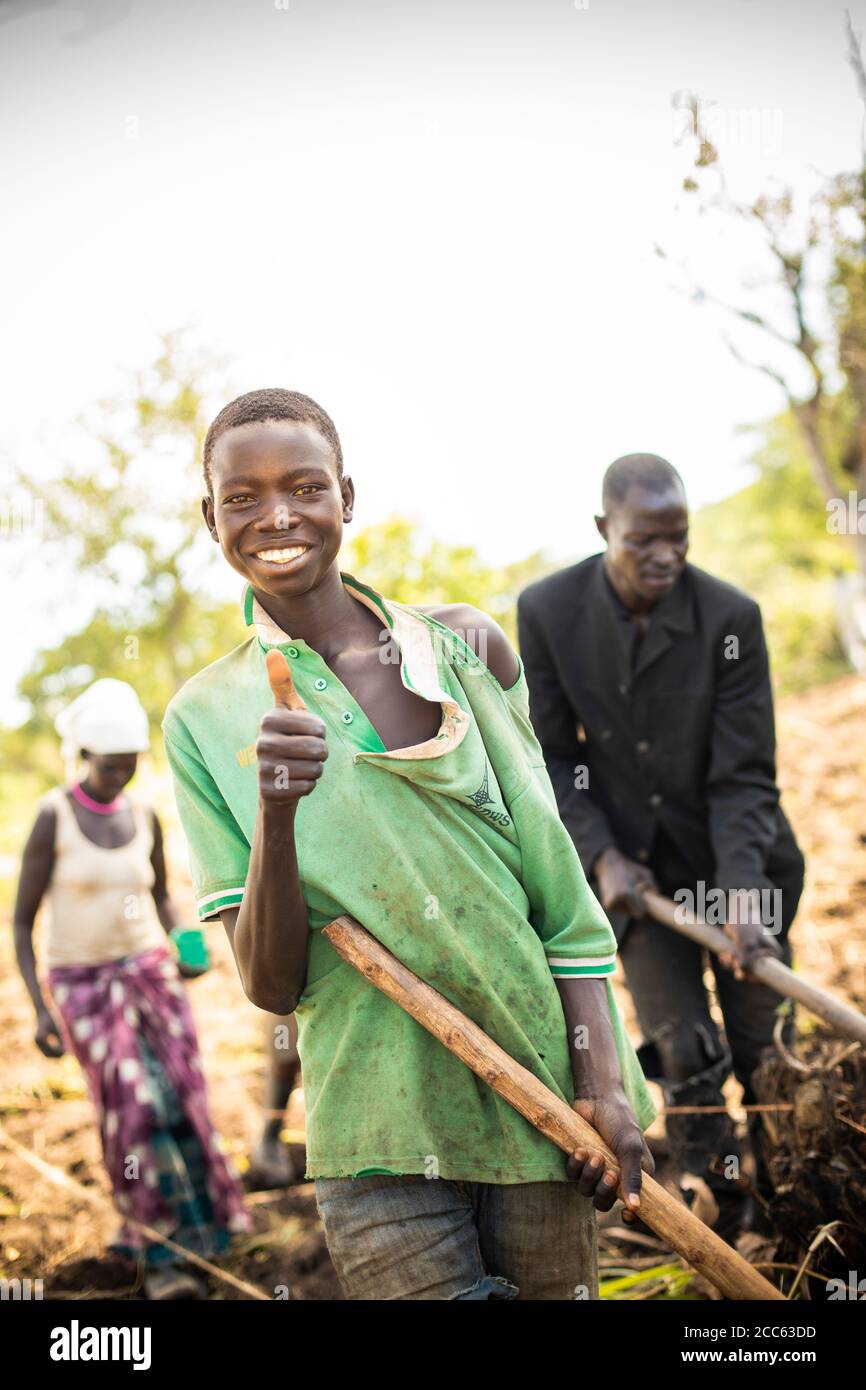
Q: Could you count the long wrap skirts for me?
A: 1